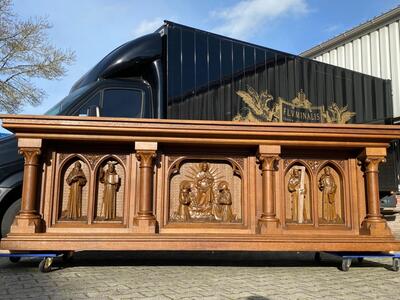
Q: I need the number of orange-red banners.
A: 0